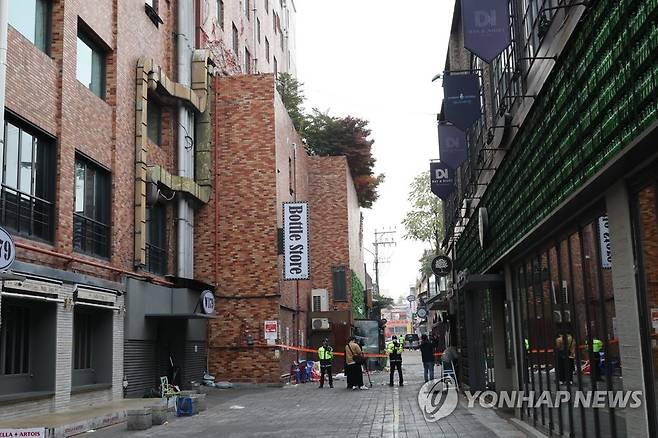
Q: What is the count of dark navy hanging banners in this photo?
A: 4